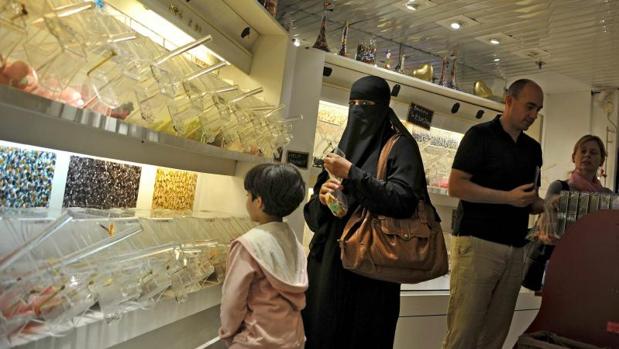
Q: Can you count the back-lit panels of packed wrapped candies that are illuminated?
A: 3